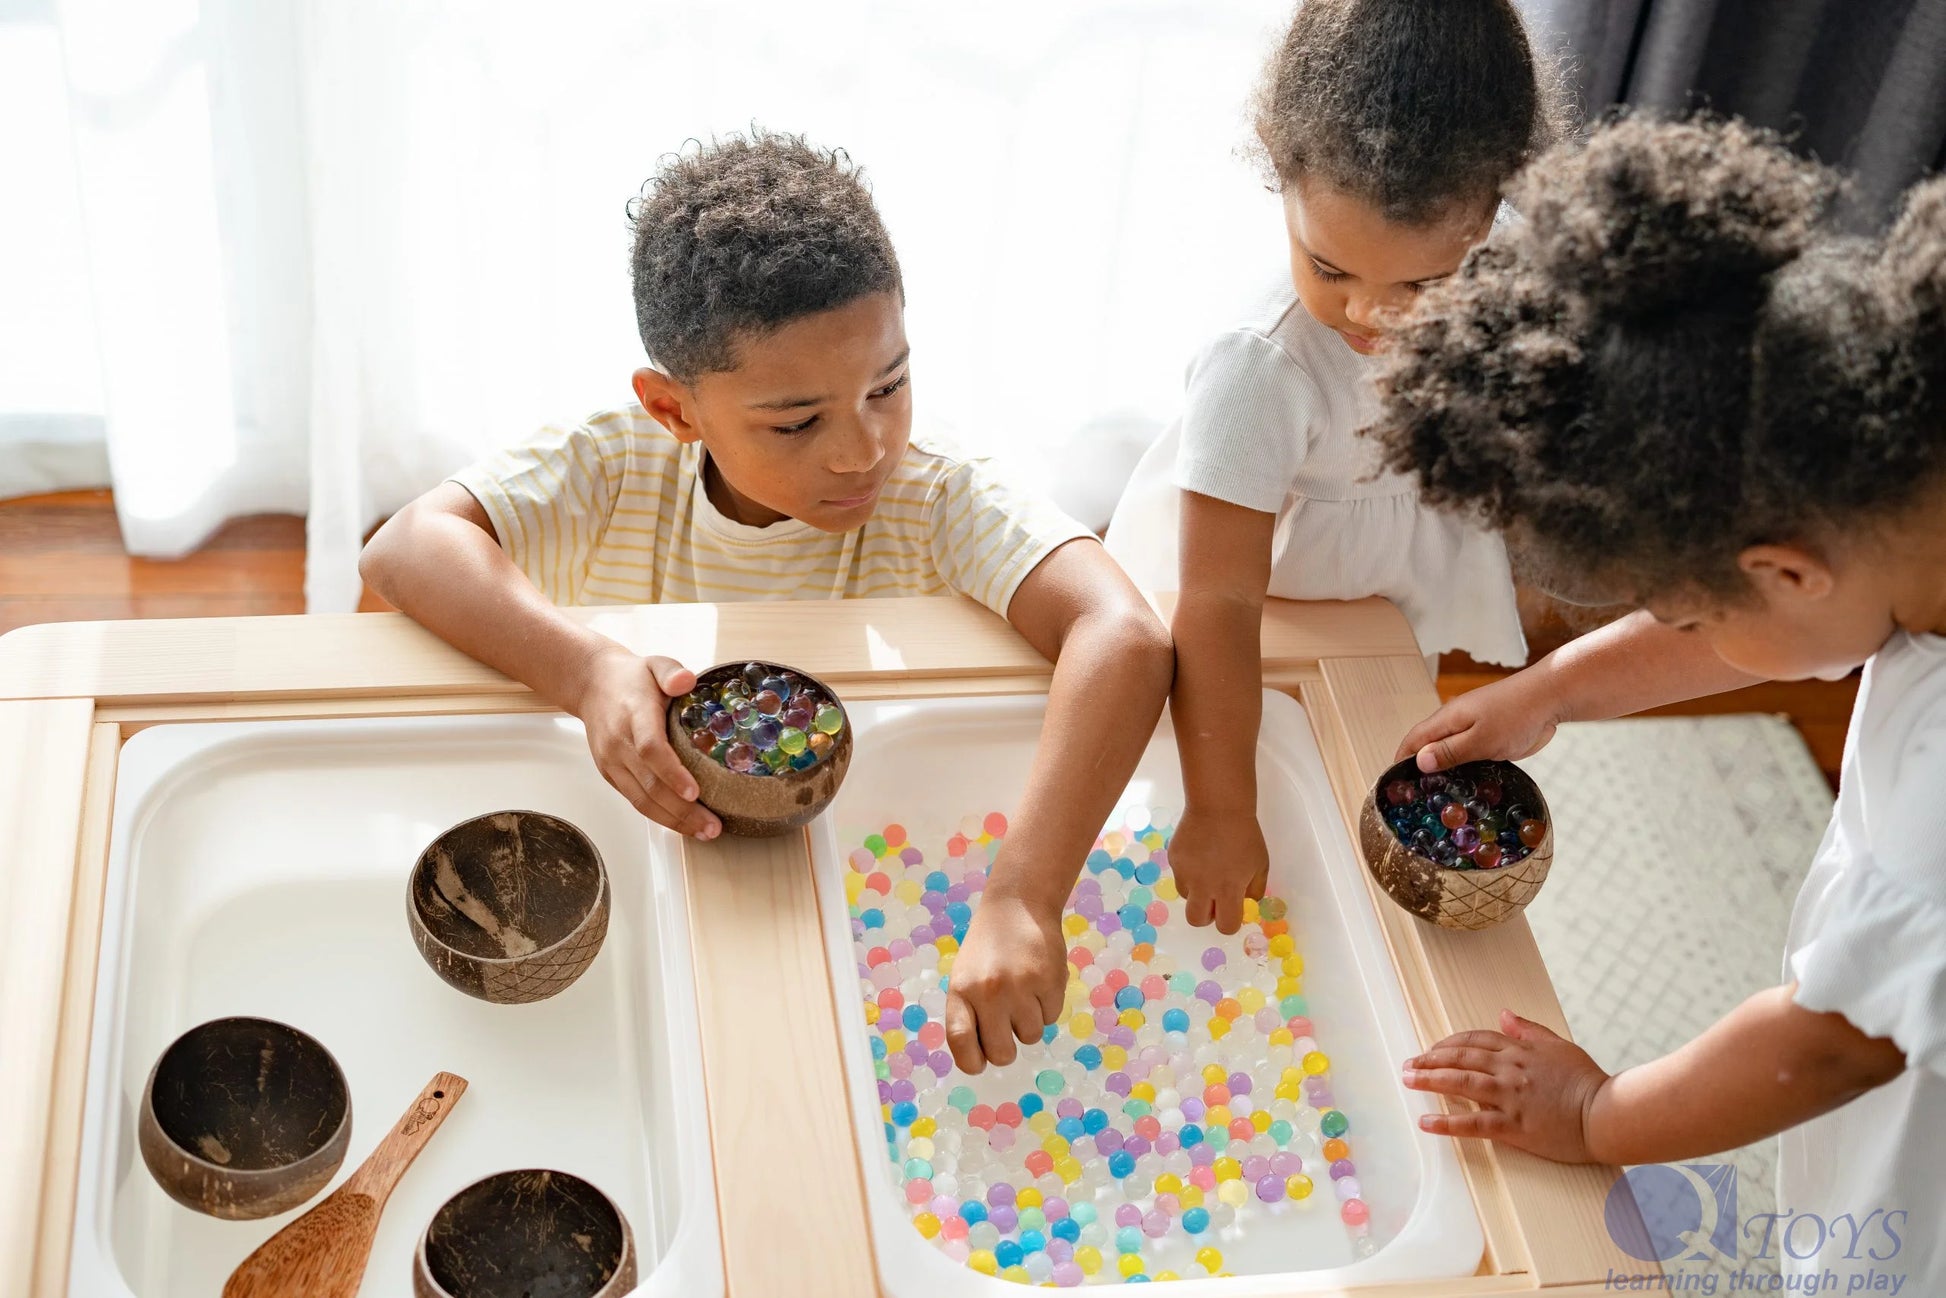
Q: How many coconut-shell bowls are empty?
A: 3